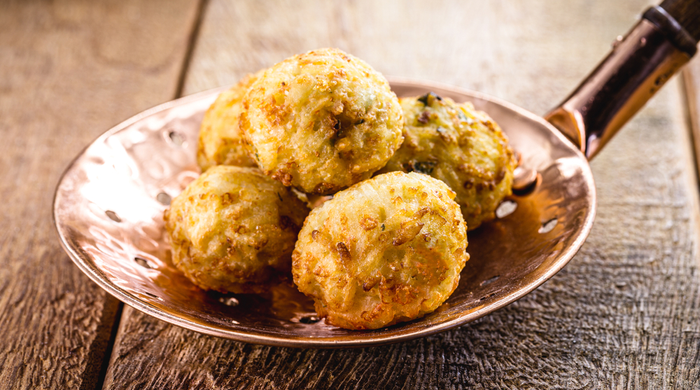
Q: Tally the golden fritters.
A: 5